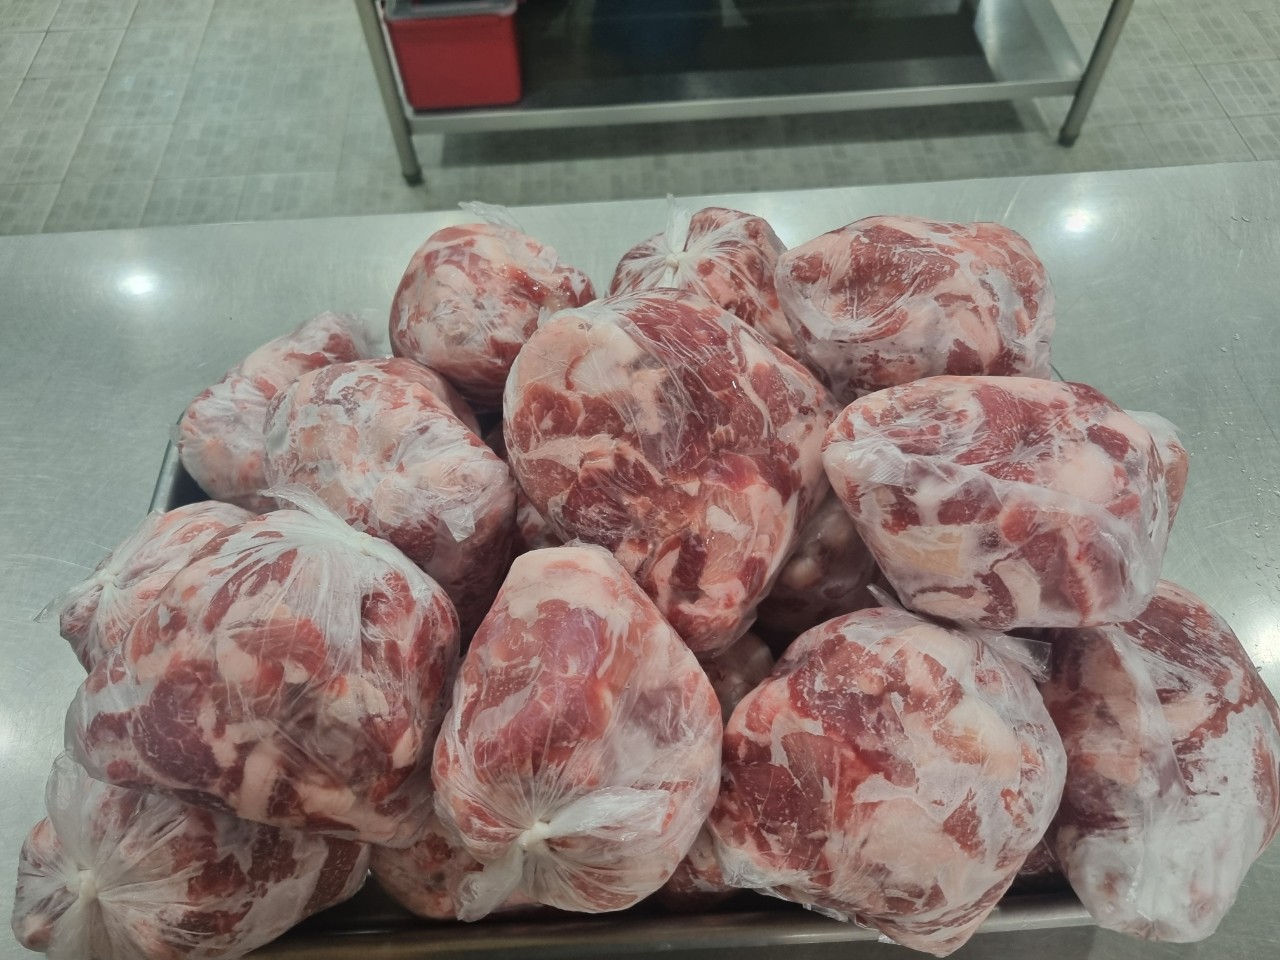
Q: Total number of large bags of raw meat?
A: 13